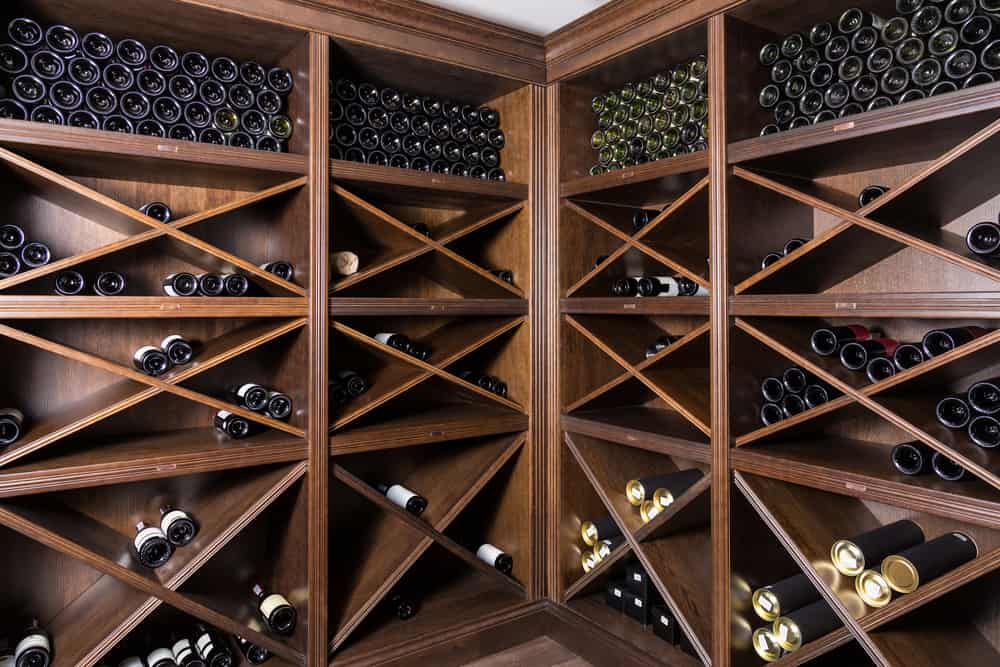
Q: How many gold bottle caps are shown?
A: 12